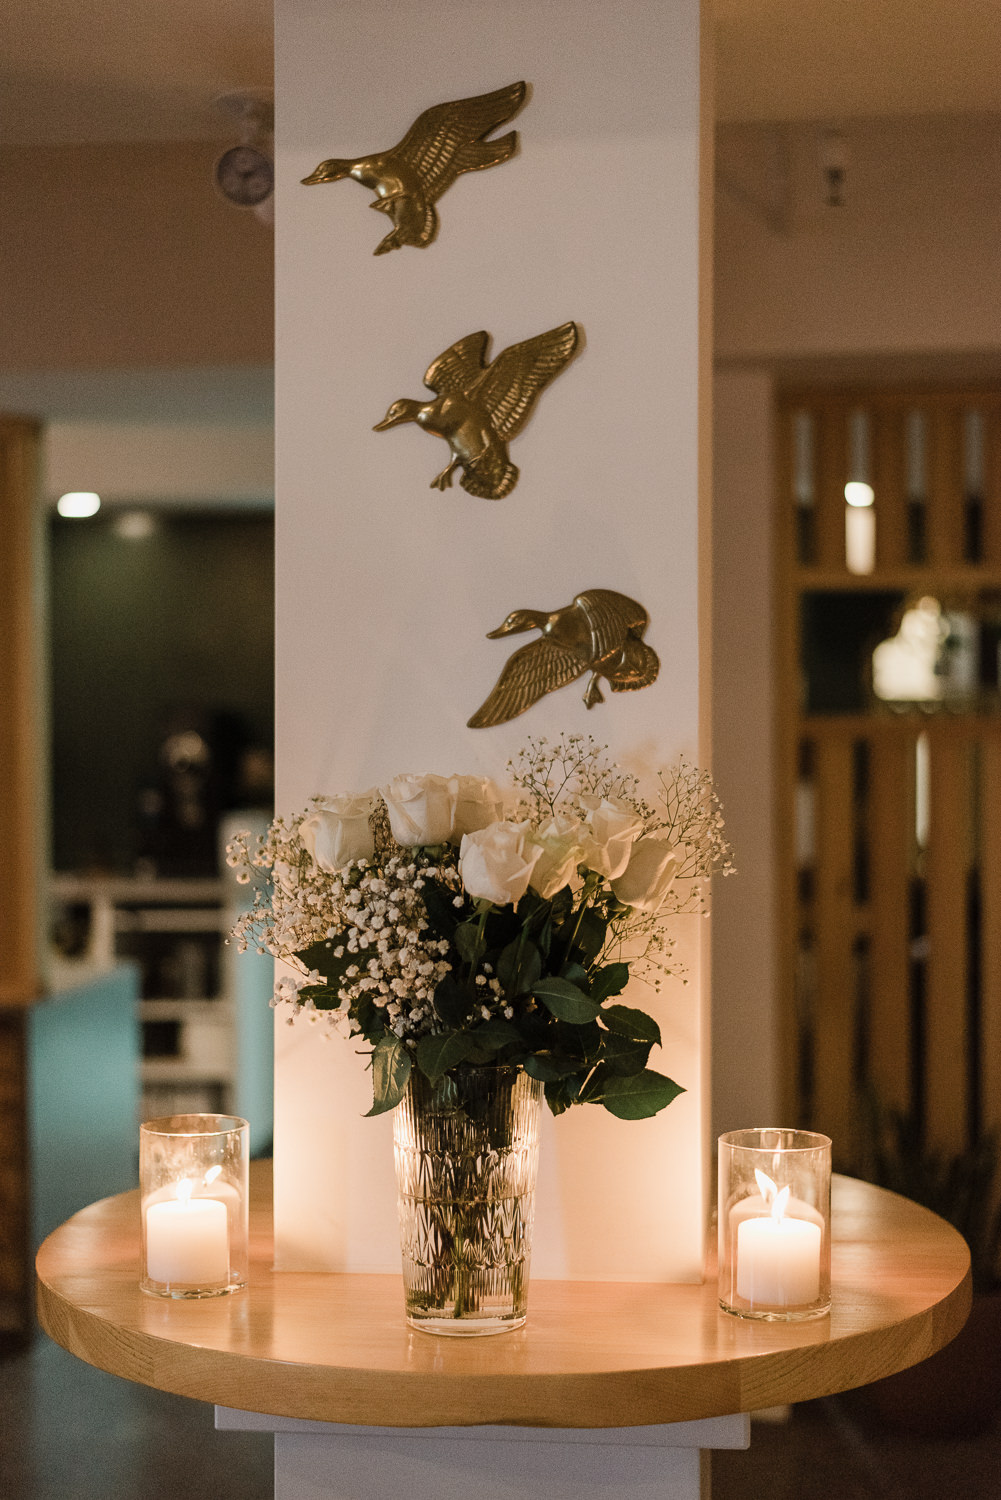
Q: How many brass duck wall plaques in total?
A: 3